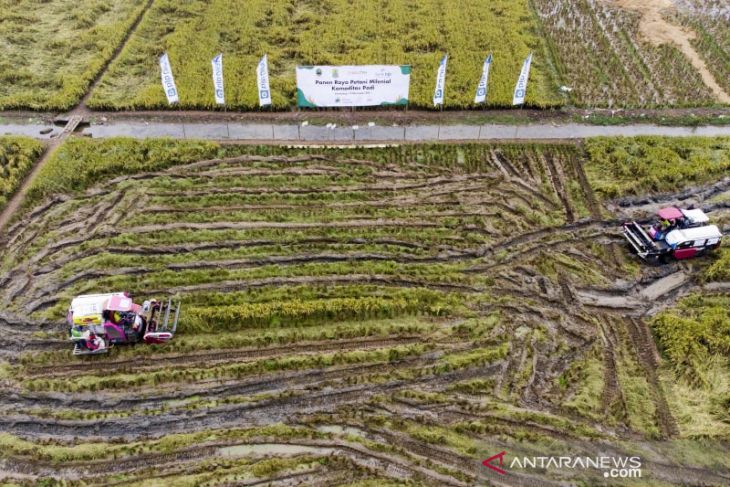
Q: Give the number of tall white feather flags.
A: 6